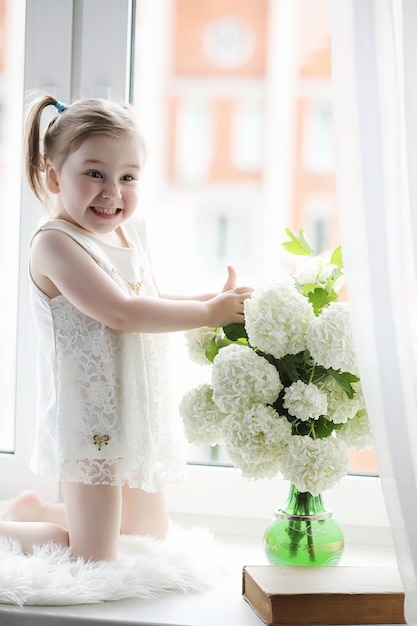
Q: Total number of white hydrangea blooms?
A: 11